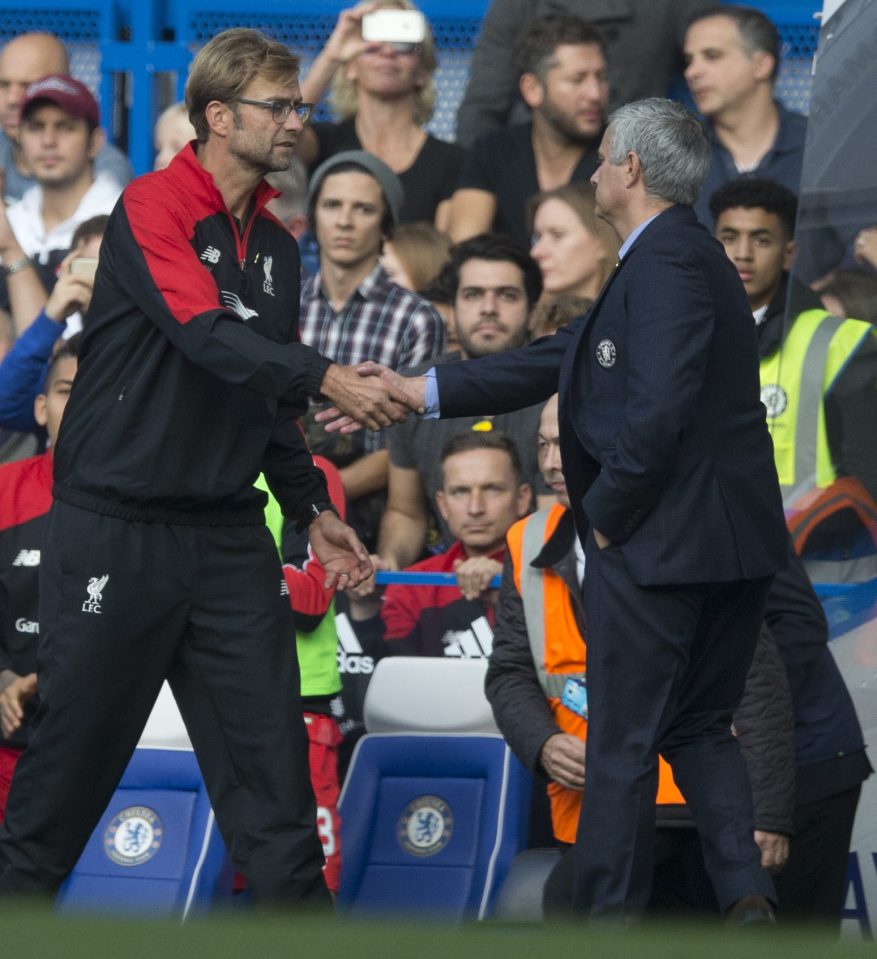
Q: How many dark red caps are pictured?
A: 1